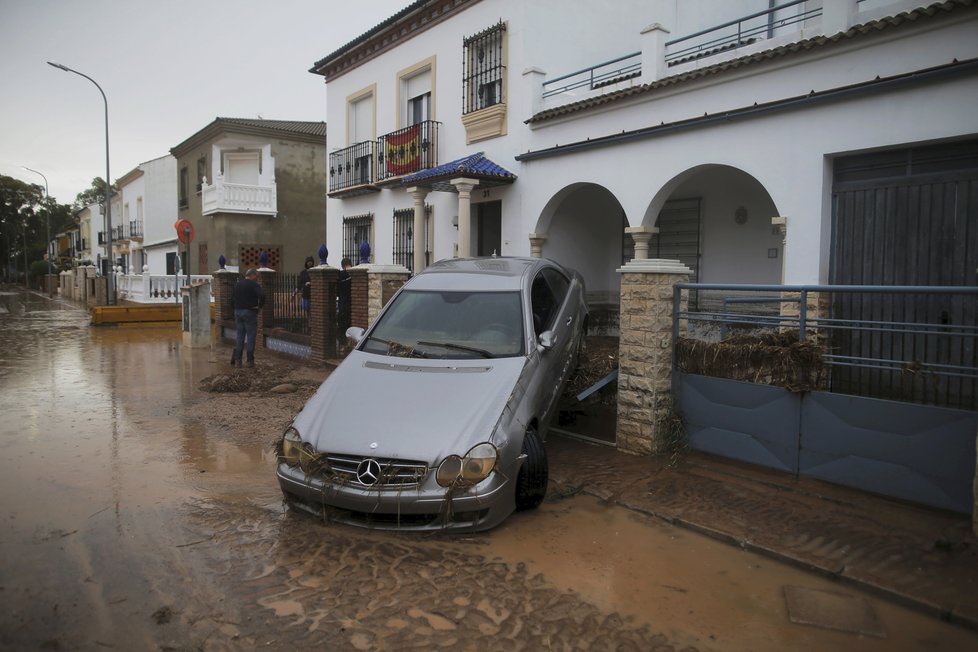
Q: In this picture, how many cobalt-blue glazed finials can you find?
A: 4